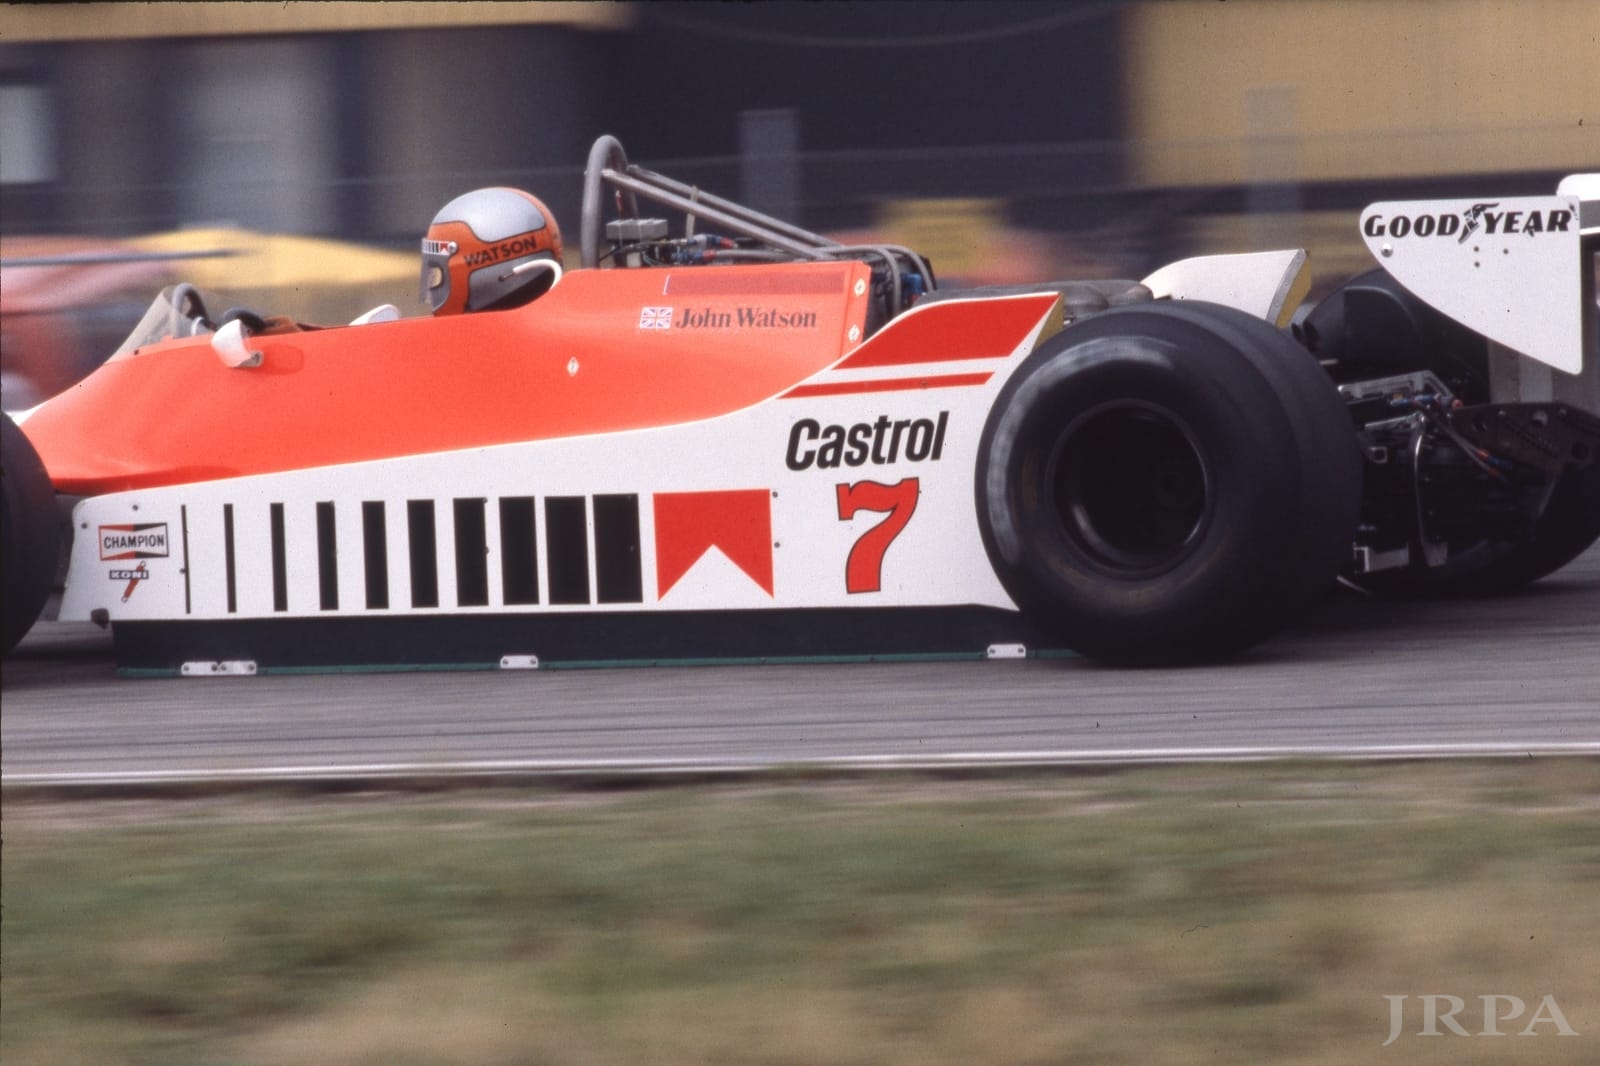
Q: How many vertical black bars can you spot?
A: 10